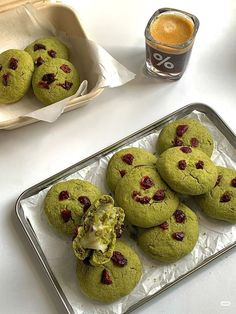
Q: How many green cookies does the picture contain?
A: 12